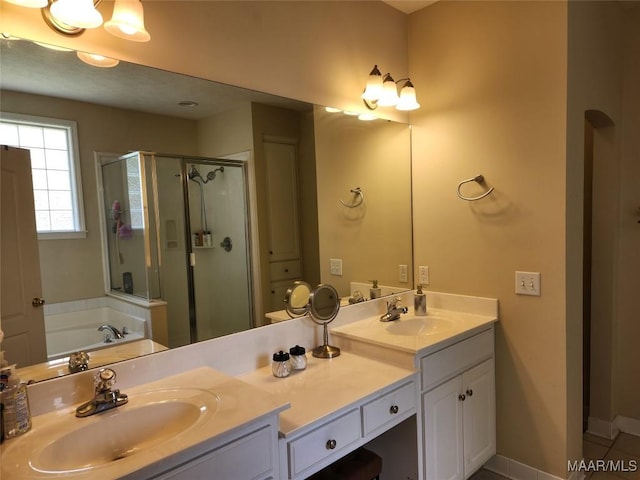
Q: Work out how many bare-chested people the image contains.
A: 0